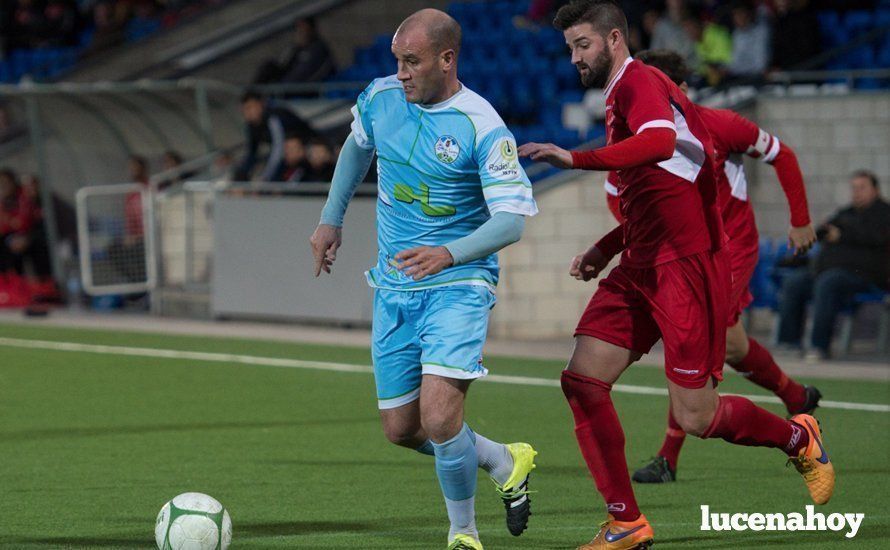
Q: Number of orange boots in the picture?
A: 2